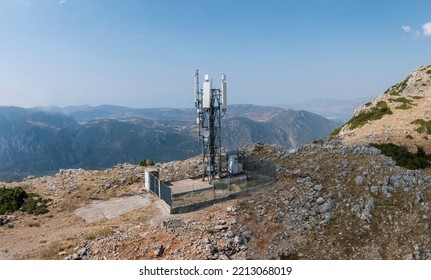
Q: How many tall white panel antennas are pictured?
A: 3